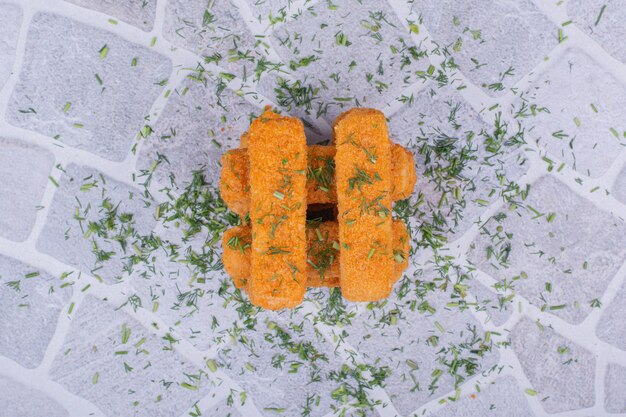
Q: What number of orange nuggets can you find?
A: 4